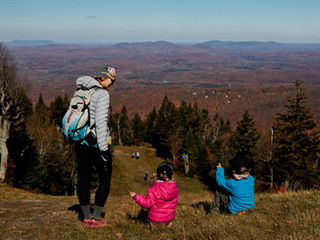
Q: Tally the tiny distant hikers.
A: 4